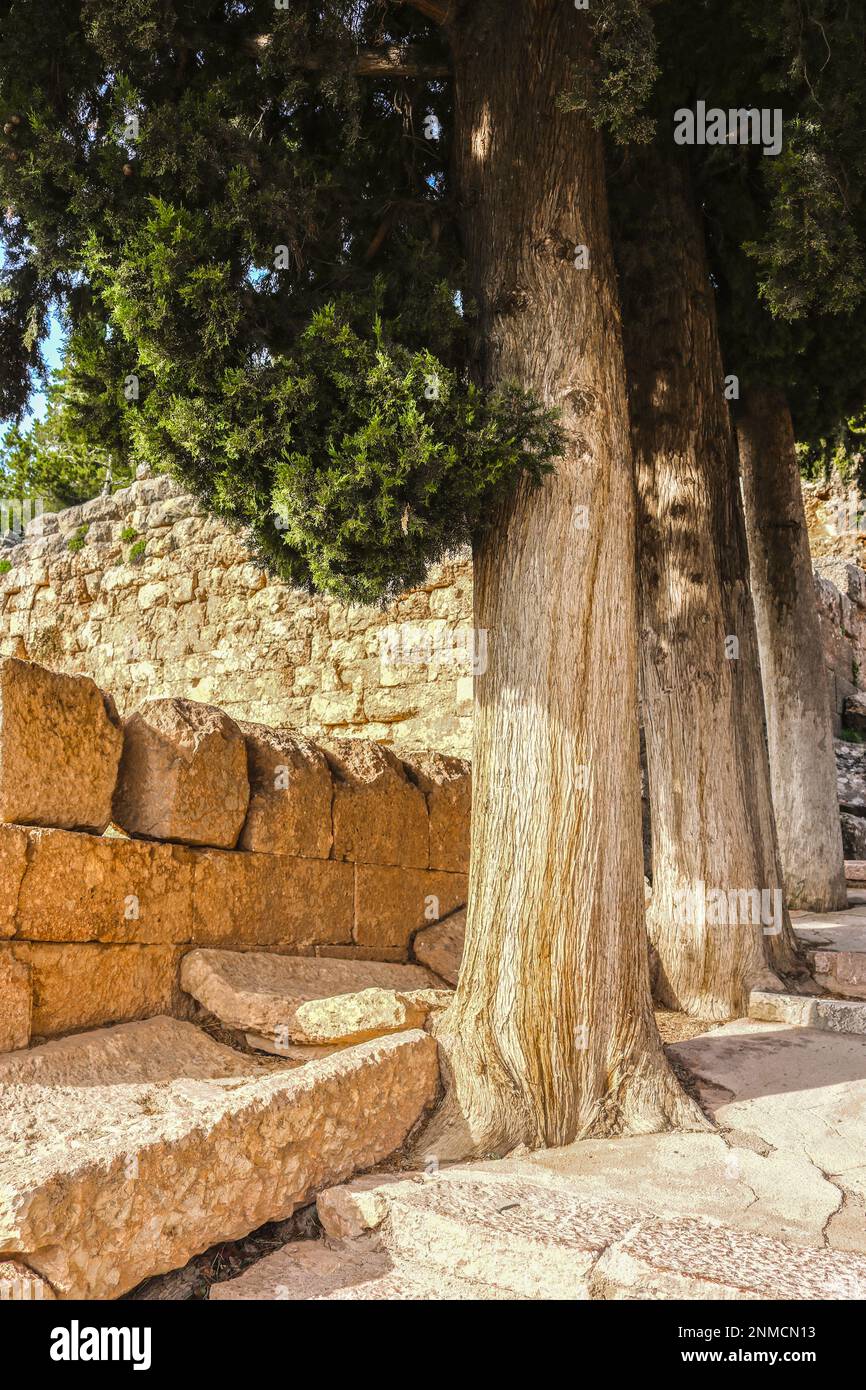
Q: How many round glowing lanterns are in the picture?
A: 0